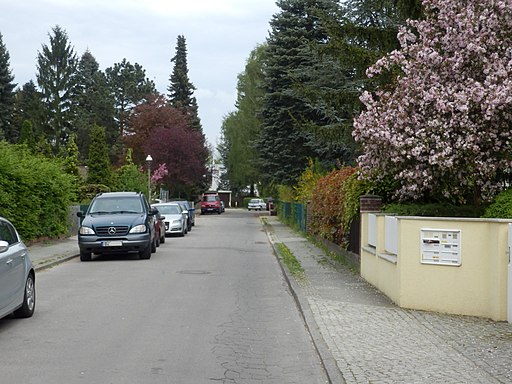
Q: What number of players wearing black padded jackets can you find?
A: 0